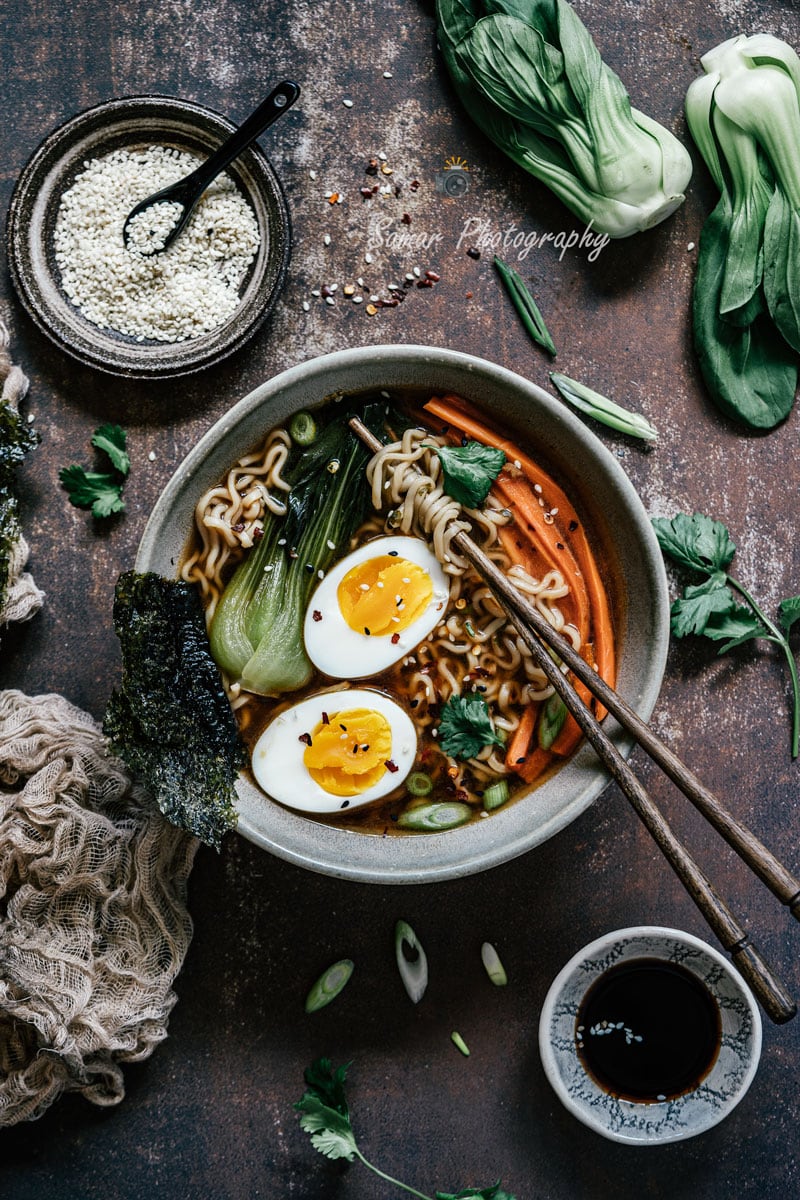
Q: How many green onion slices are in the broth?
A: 5